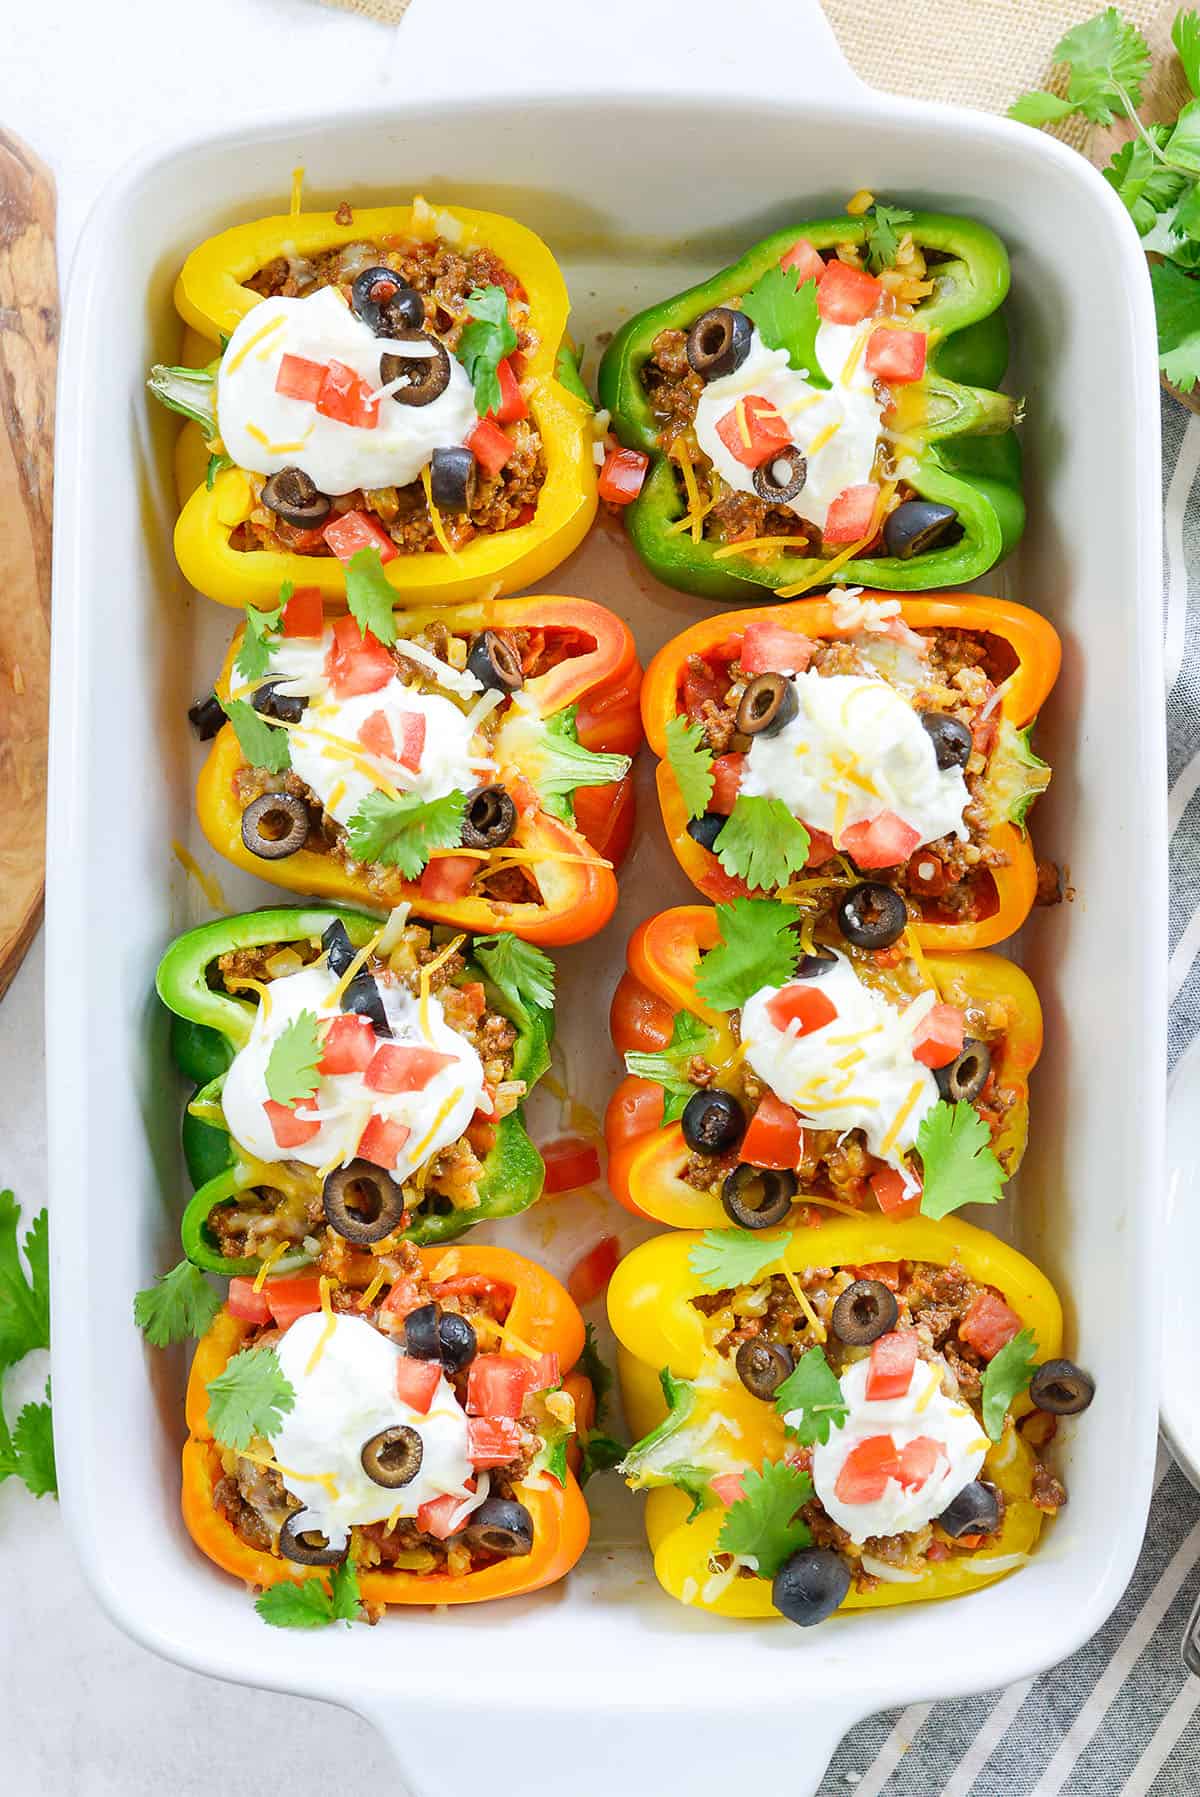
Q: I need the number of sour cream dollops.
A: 8